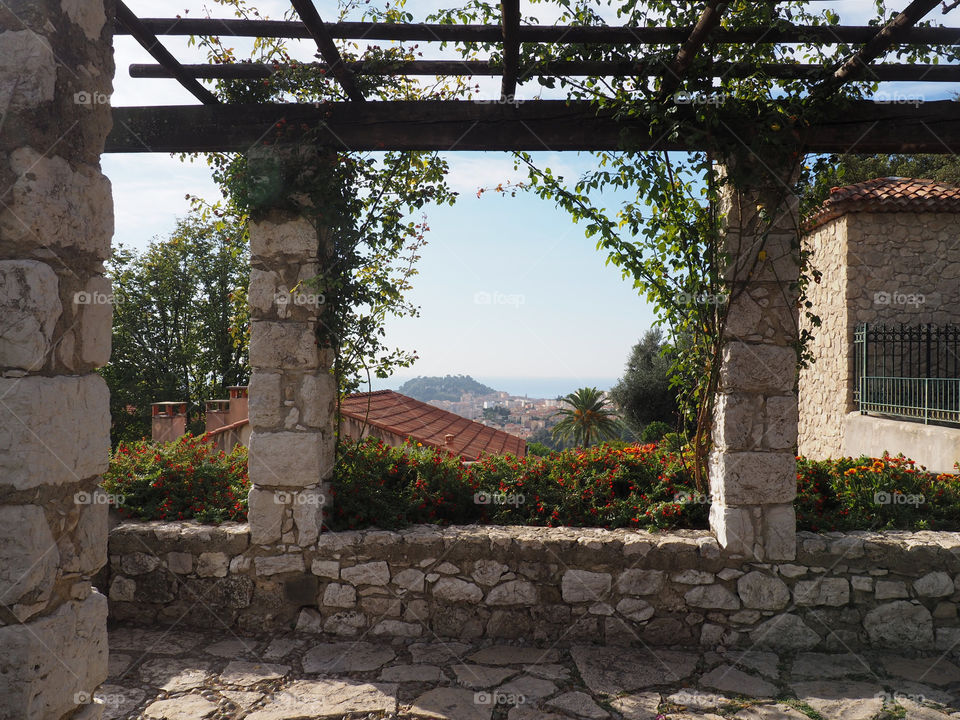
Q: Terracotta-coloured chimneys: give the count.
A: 3